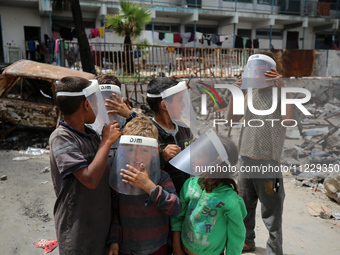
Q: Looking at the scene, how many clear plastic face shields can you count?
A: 6